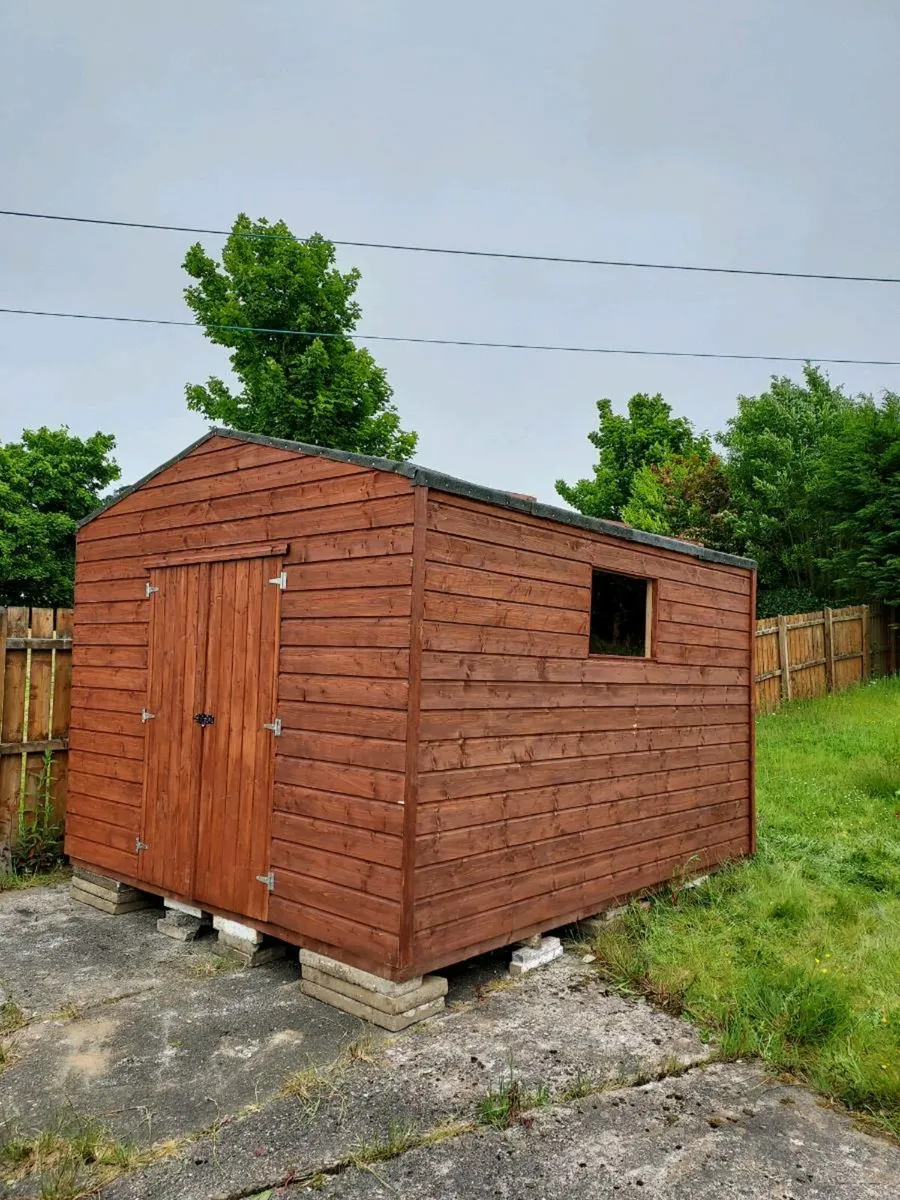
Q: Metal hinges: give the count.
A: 6